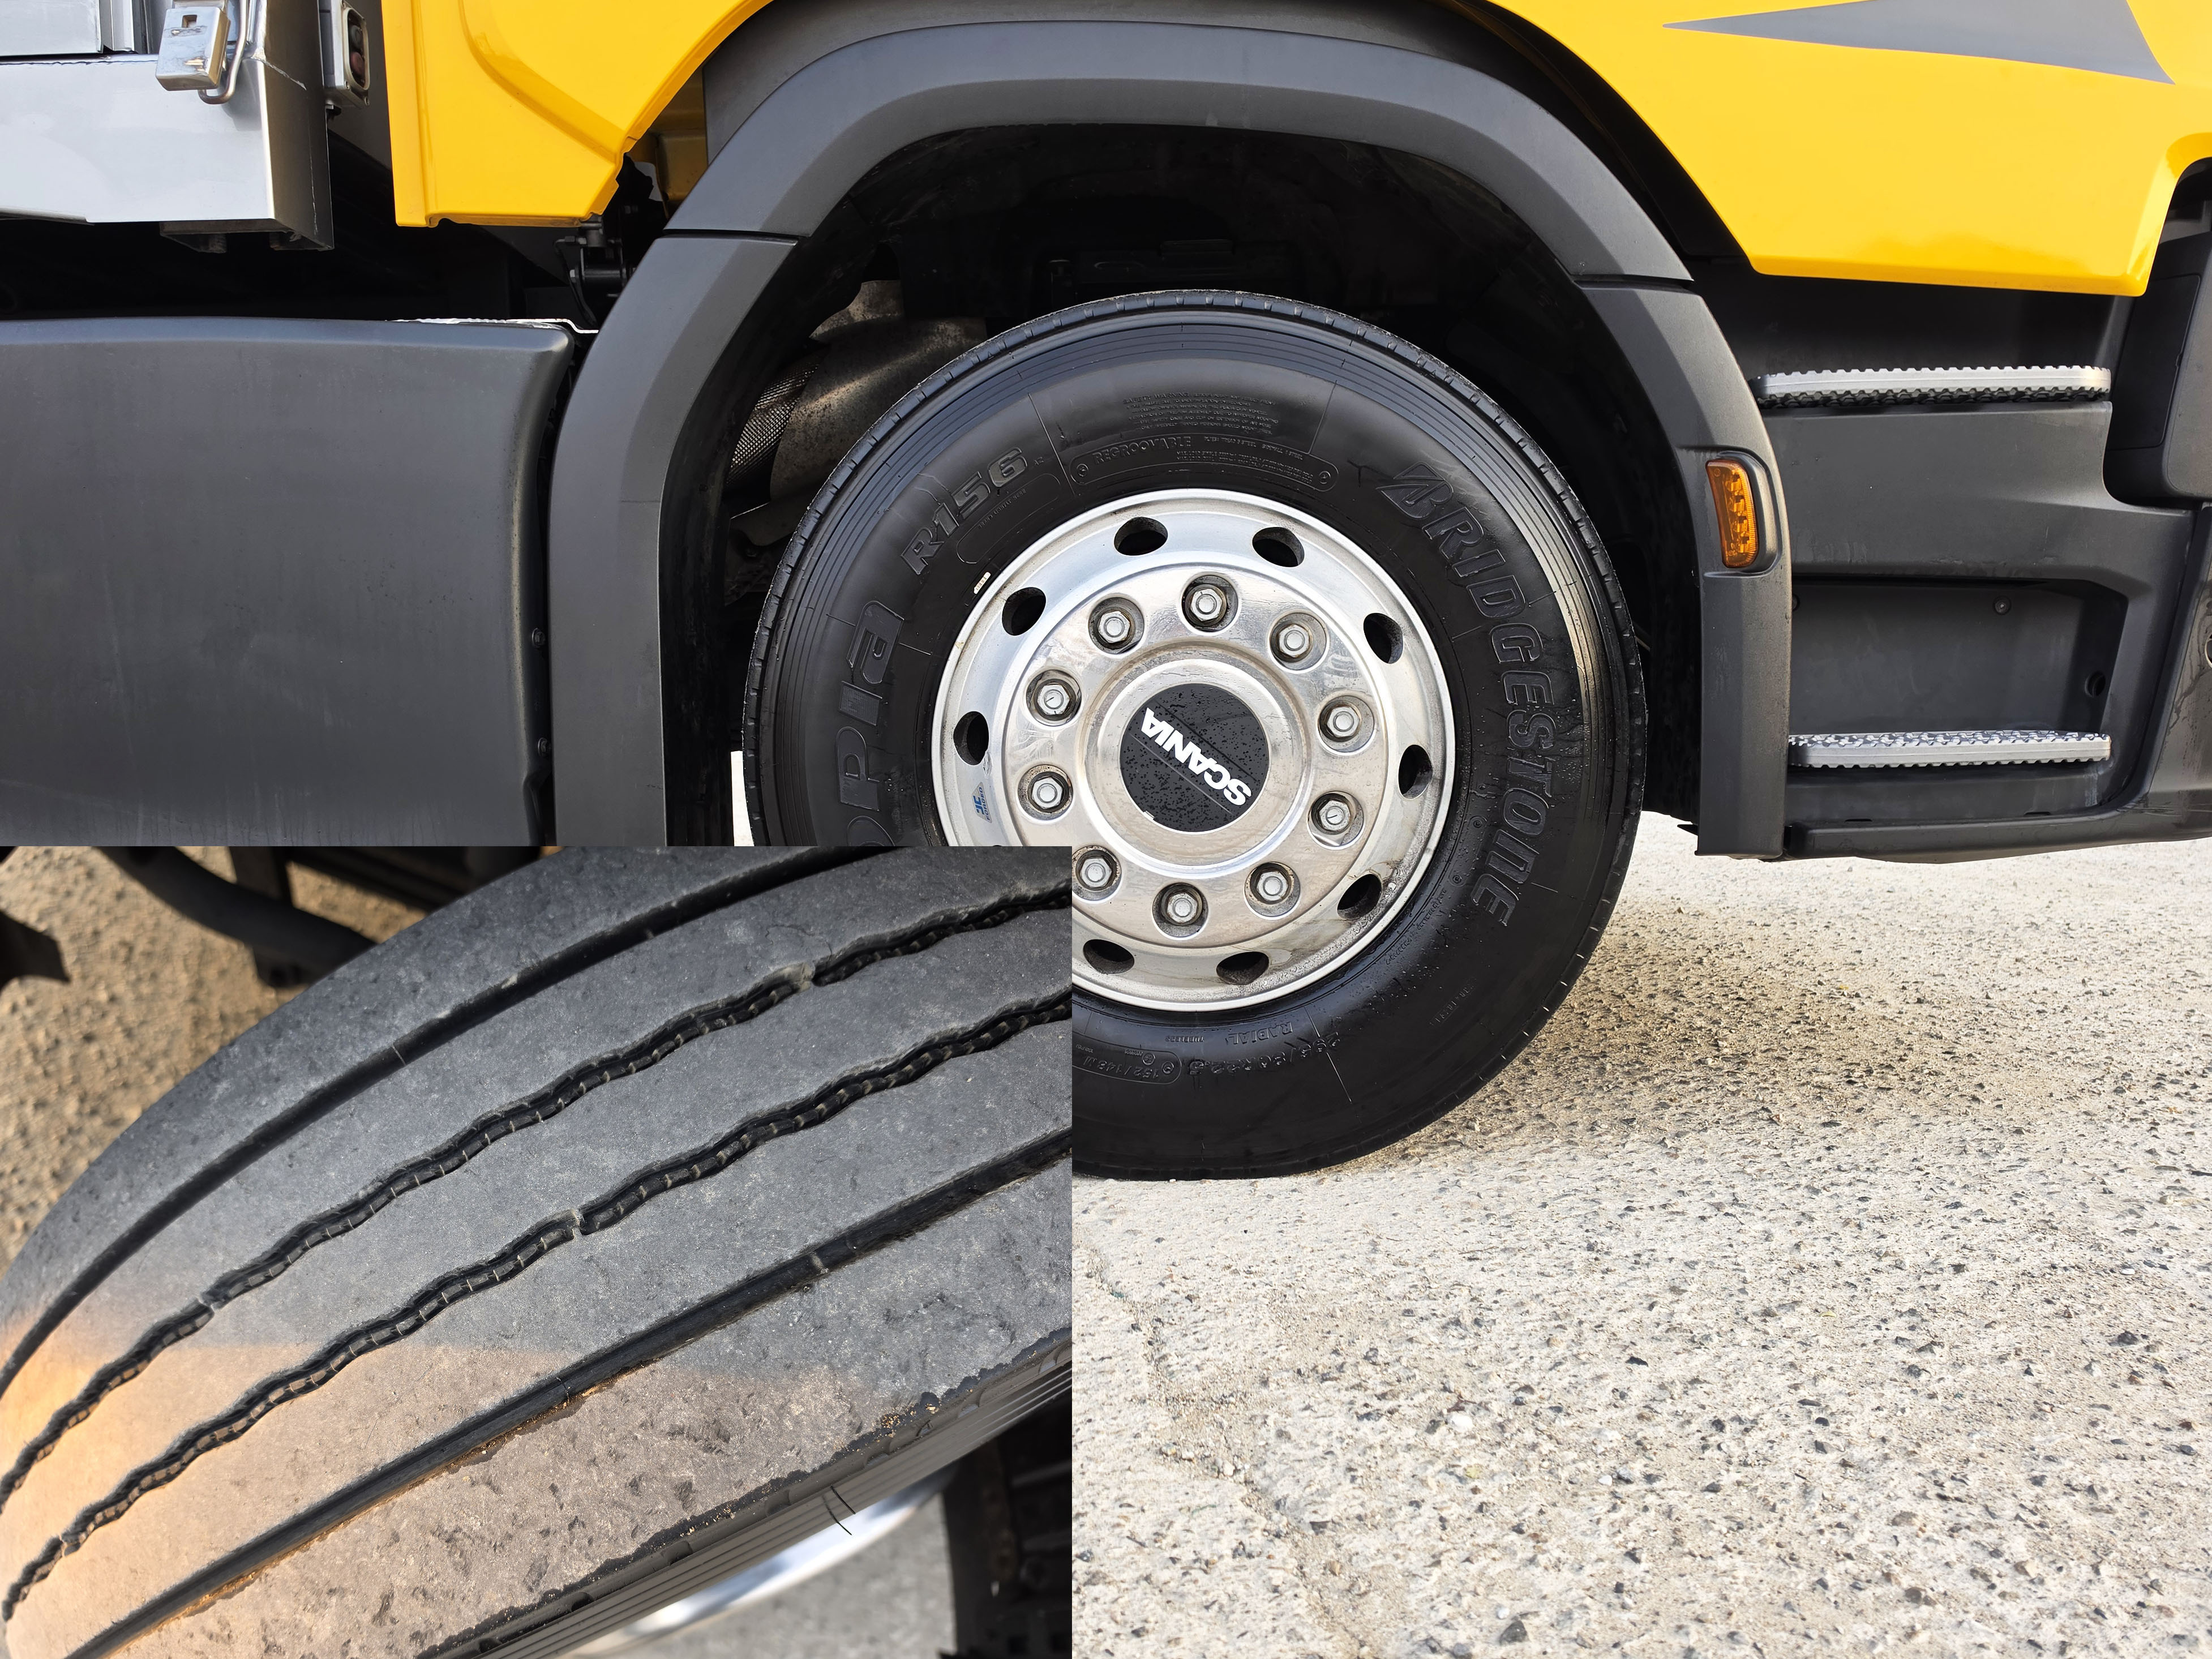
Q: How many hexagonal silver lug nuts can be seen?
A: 10